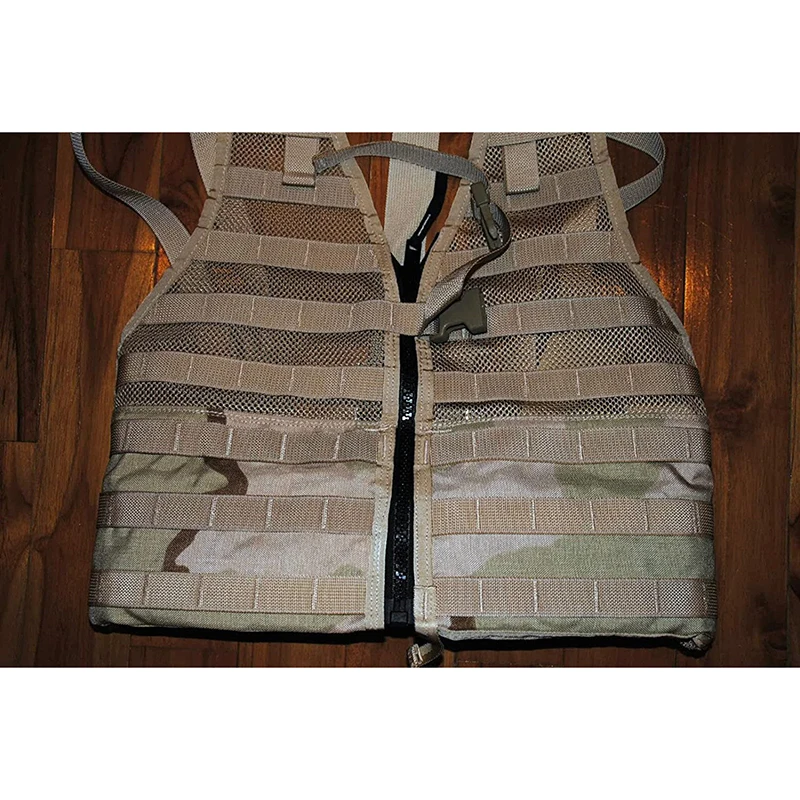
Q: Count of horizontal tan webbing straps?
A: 14